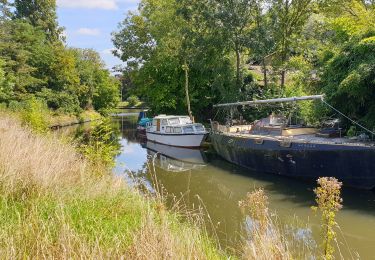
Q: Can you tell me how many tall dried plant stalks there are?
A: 2